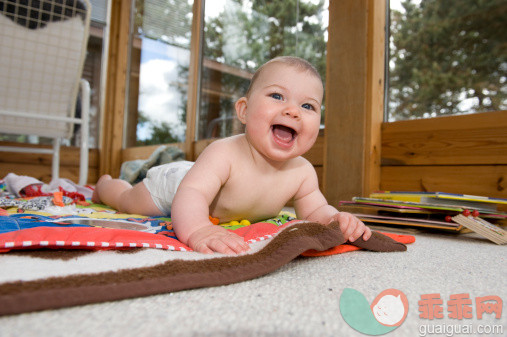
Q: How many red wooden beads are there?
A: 3